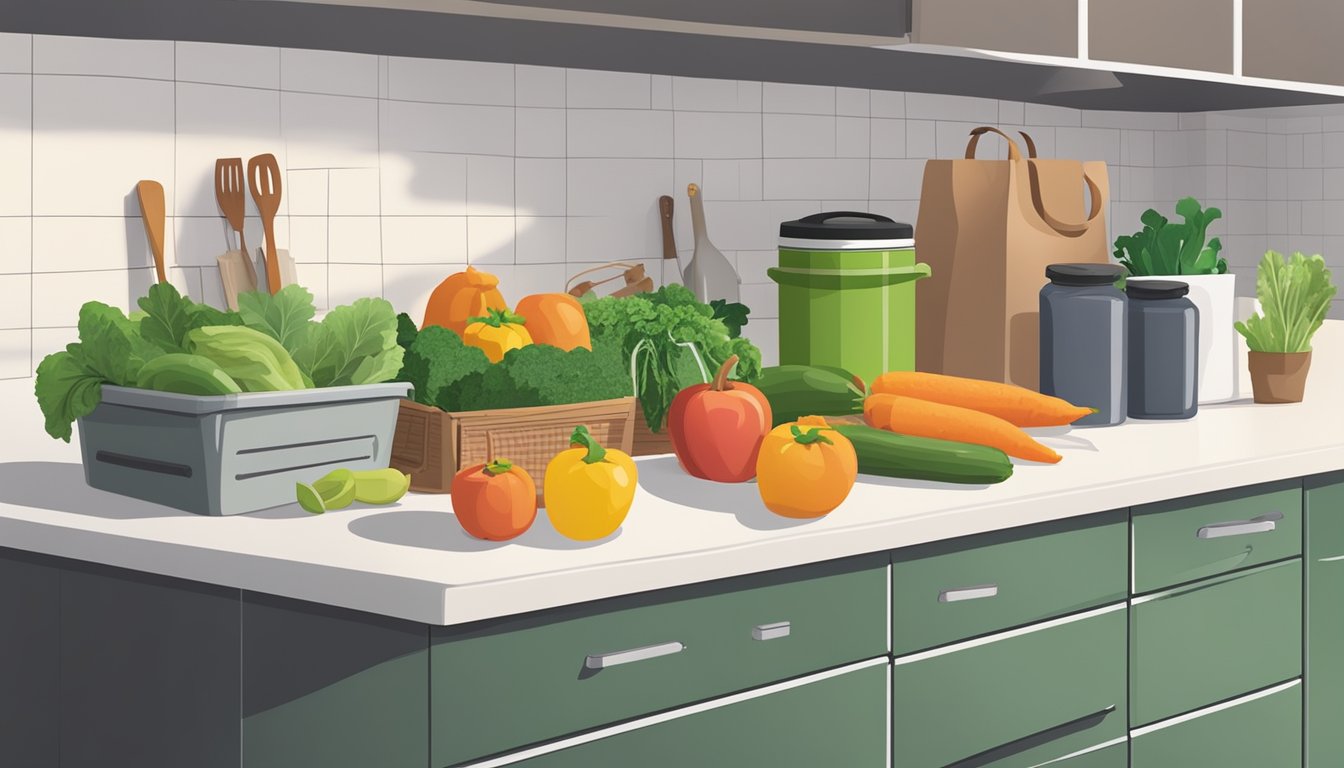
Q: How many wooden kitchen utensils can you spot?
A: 3